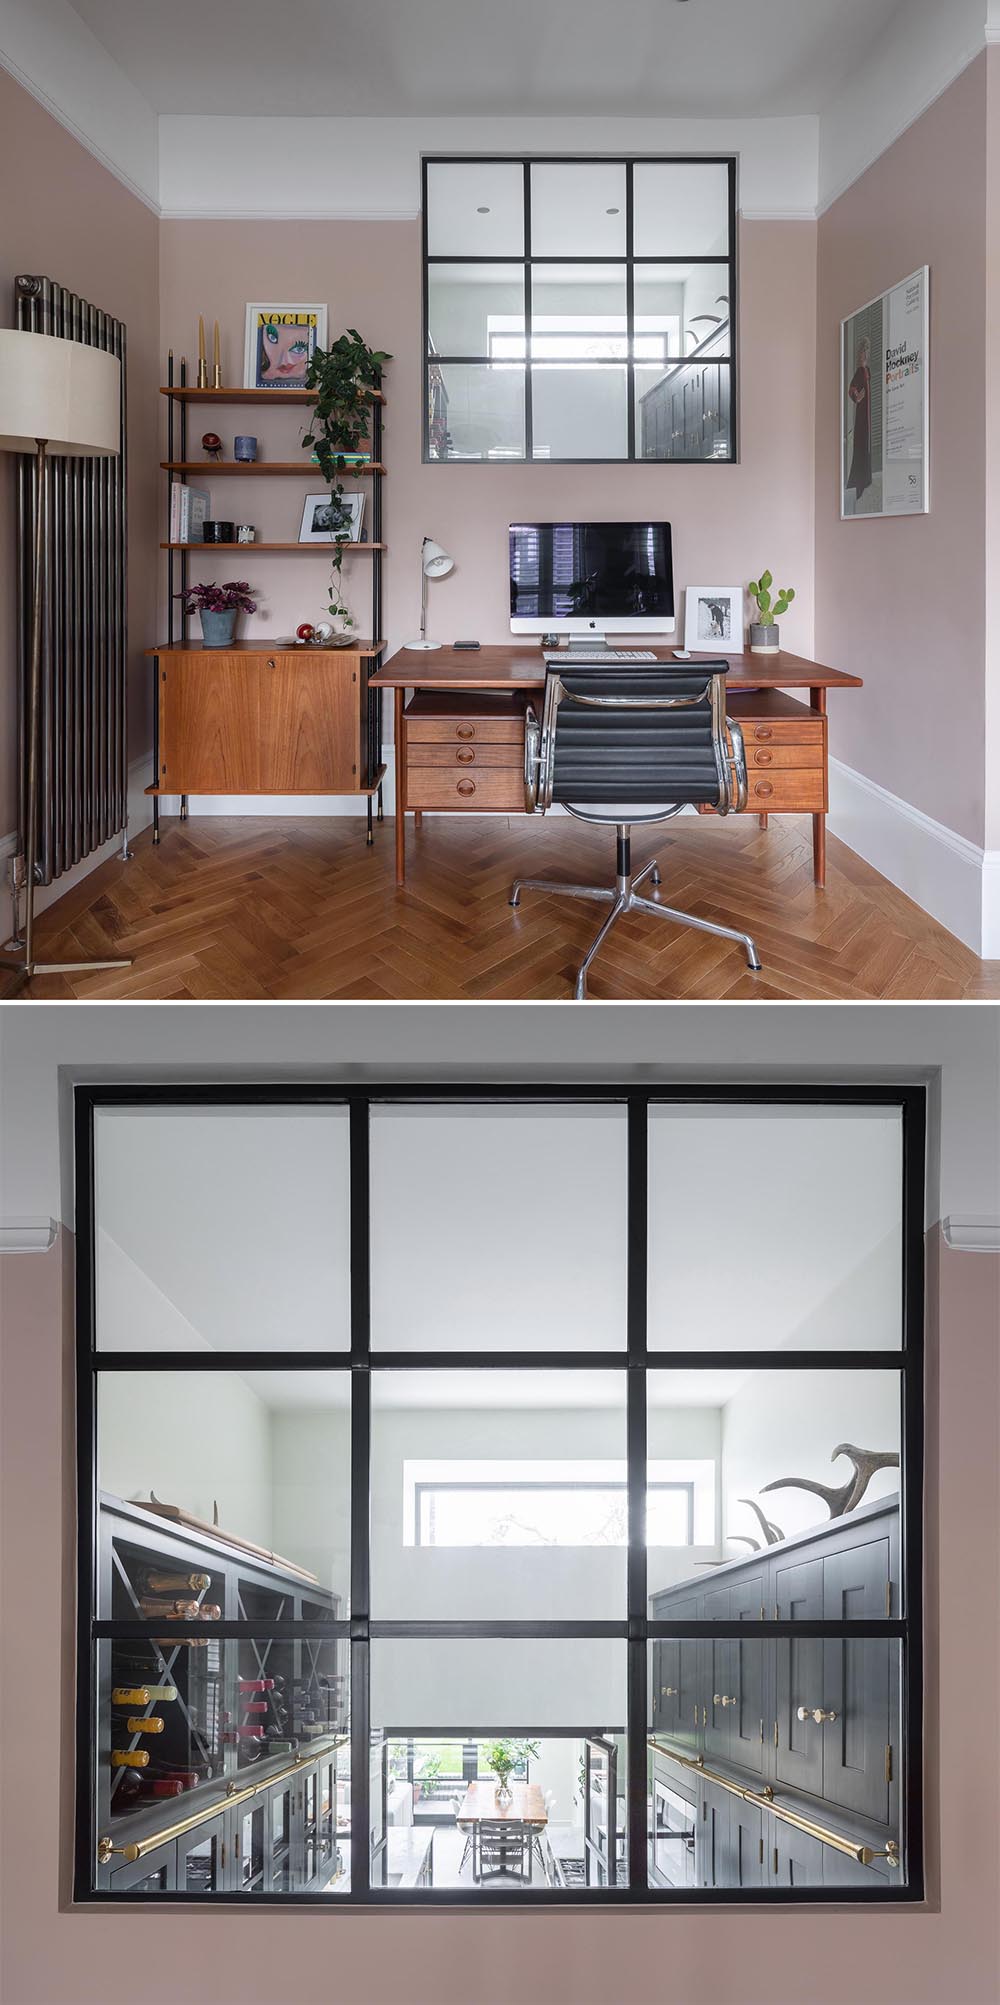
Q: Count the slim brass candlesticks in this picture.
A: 2